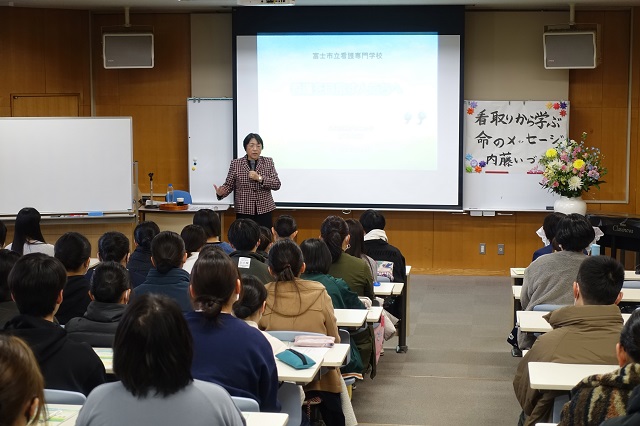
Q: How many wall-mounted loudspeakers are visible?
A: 2